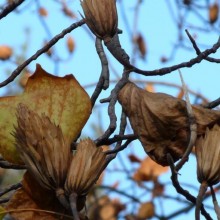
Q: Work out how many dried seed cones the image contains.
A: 4